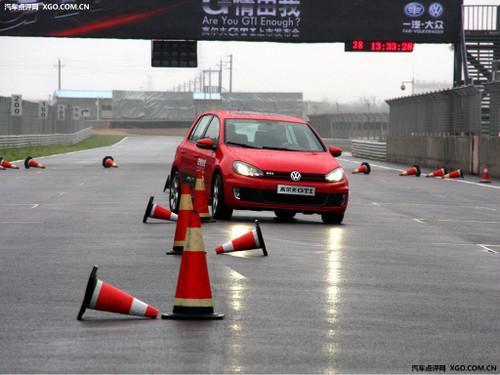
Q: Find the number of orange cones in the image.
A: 14